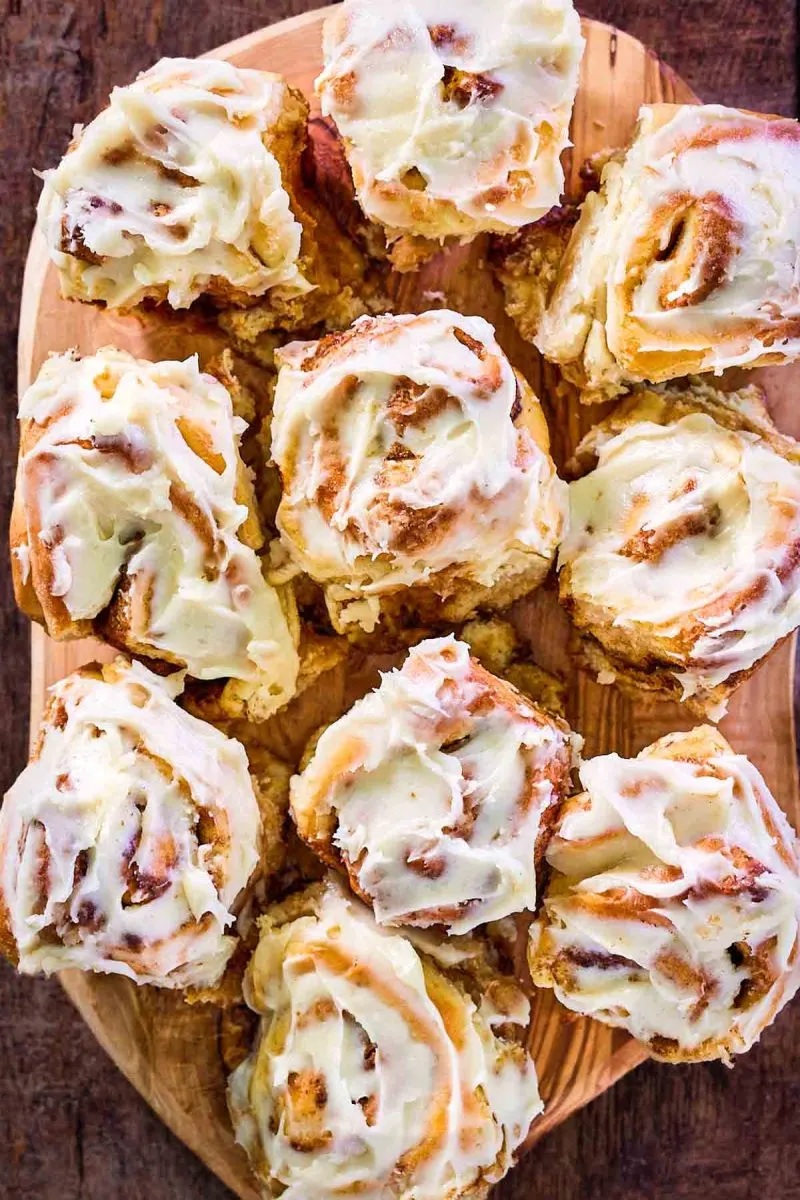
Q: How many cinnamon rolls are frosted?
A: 10